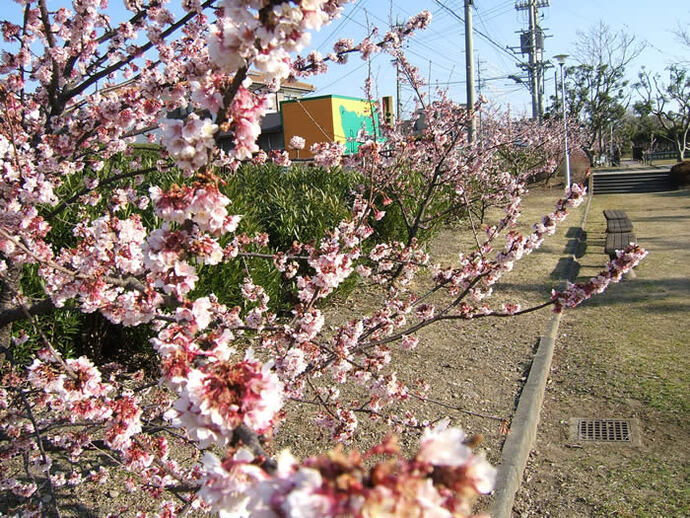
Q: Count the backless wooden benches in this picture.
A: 3